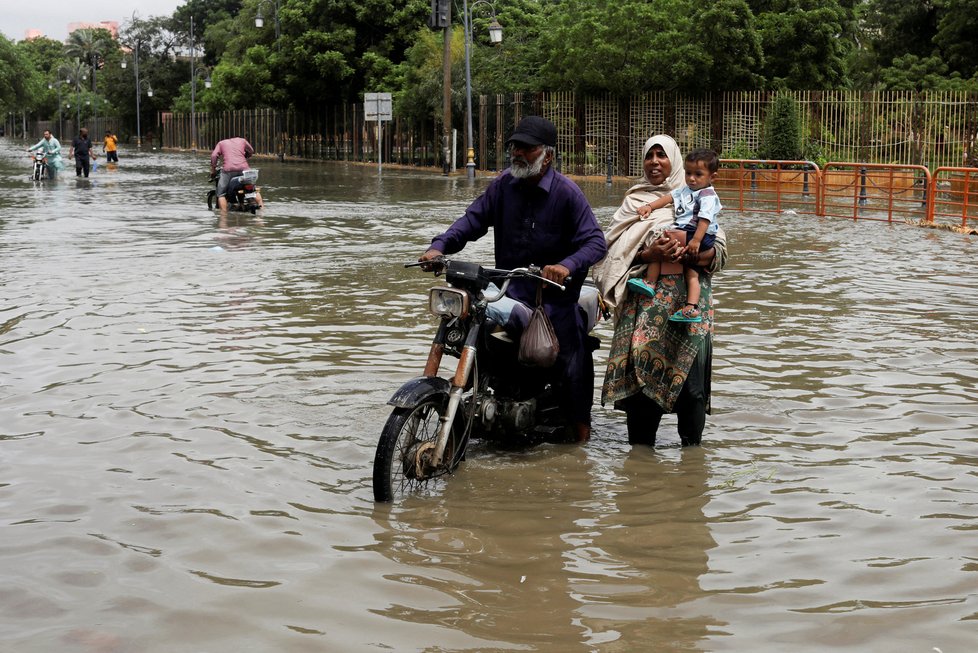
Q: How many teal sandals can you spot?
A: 2